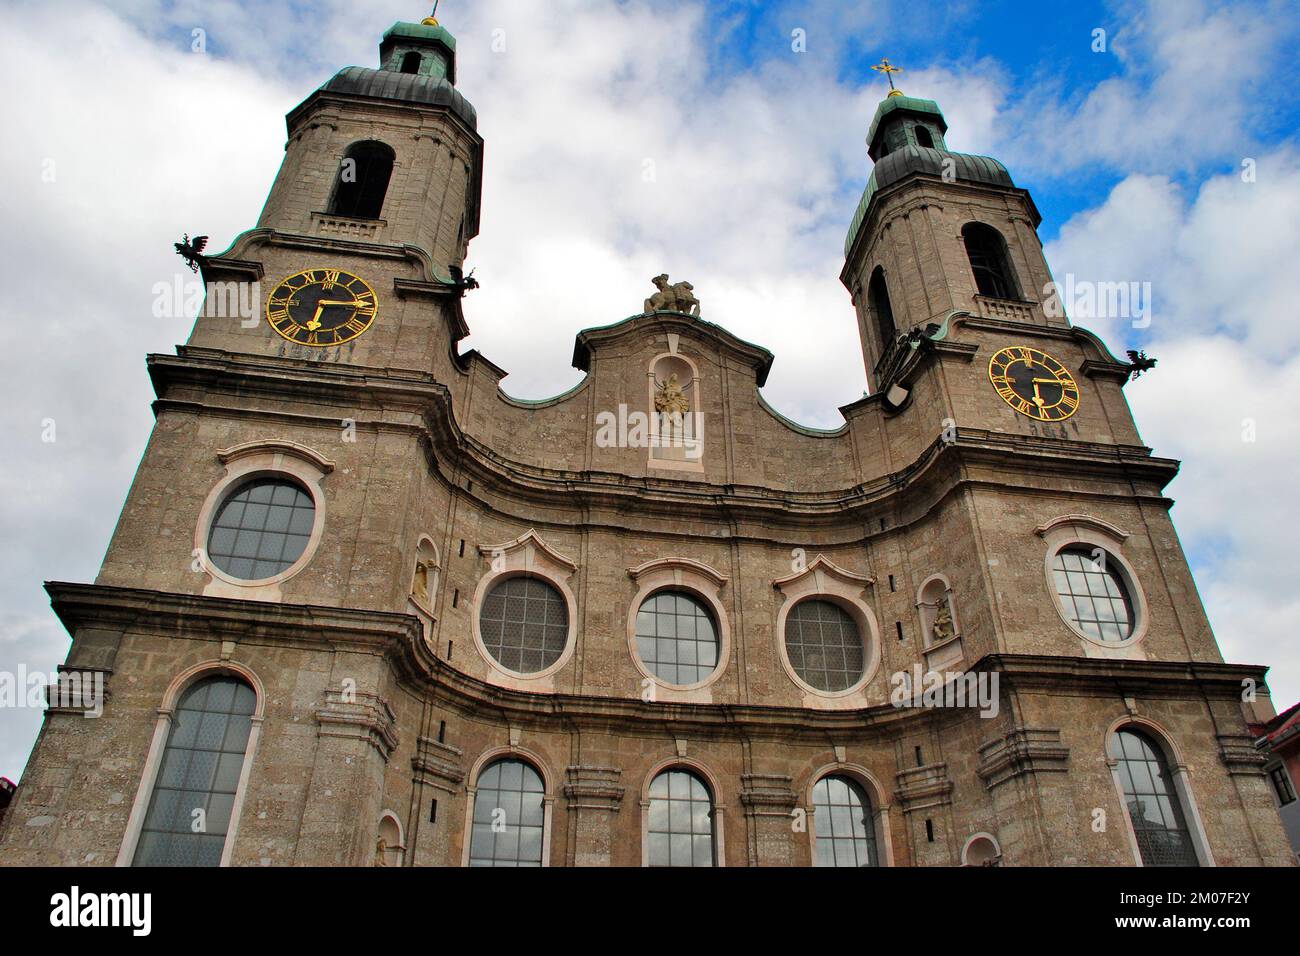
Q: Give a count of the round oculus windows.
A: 5